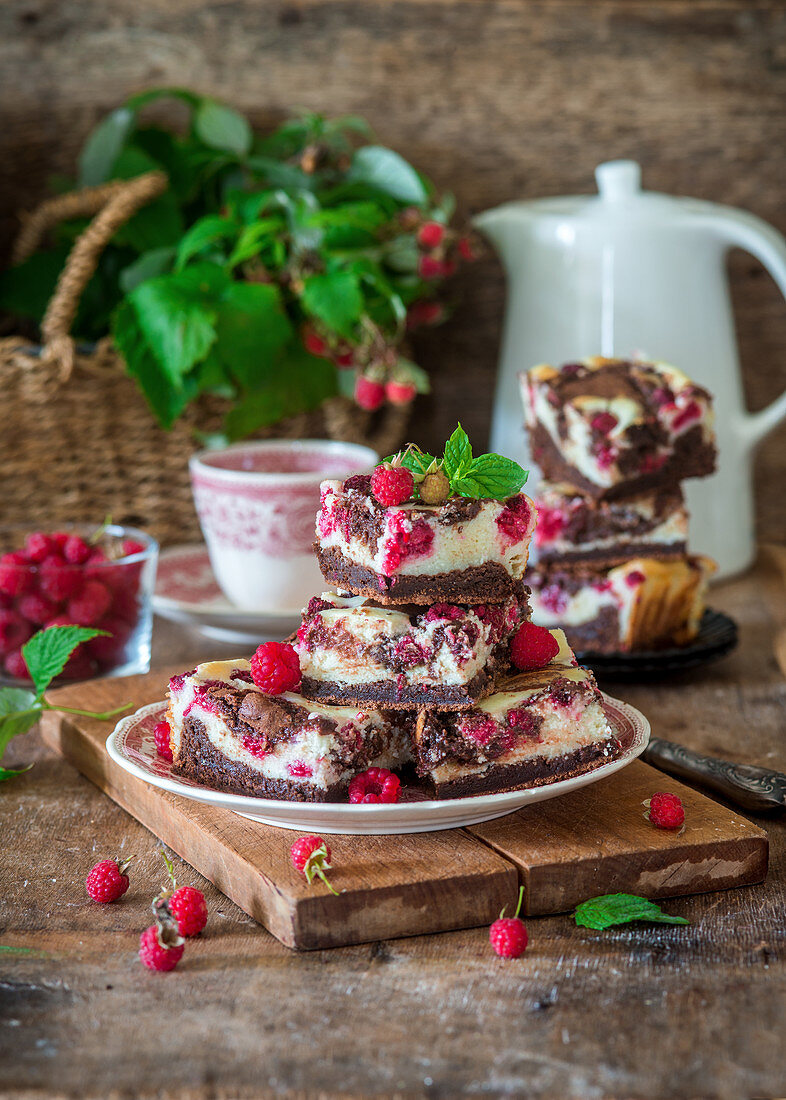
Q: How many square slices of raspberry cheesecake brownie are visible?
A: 7